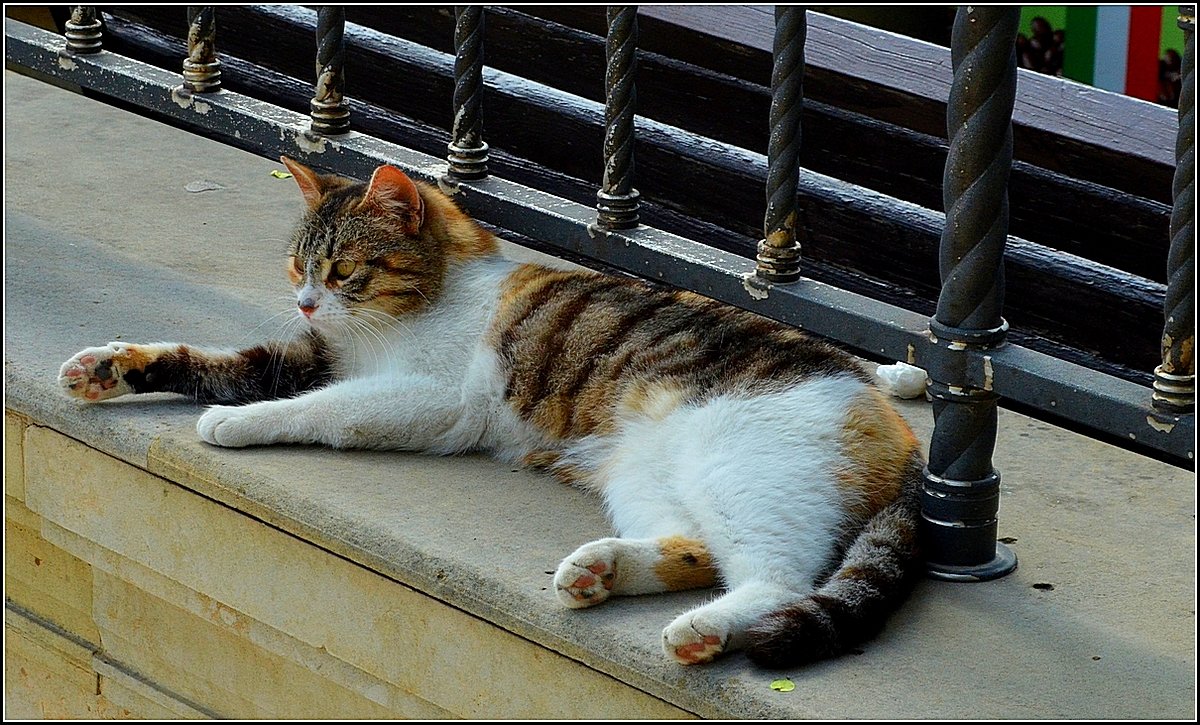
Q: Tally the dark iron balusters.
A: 8